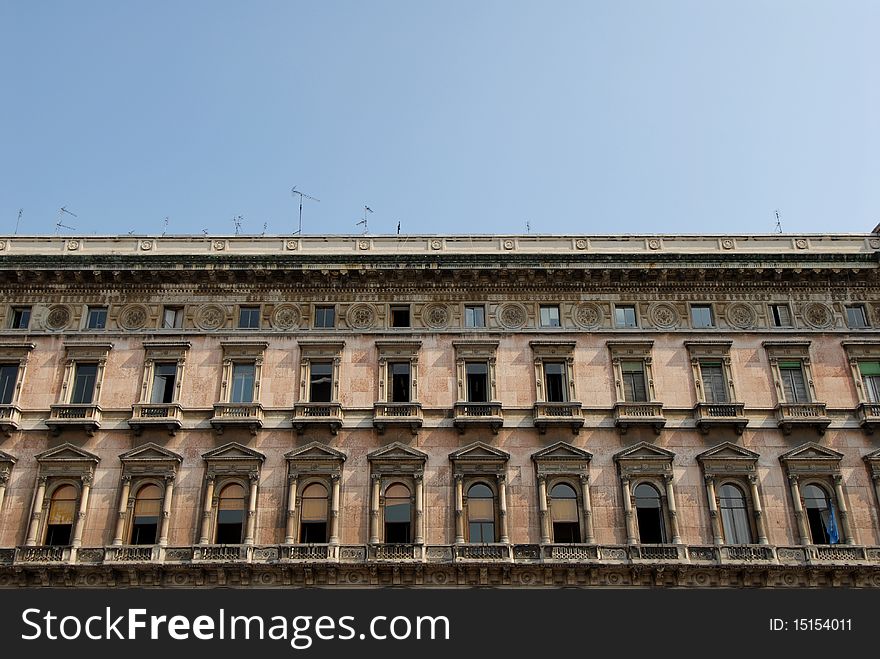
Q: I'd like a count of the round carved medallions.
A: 11